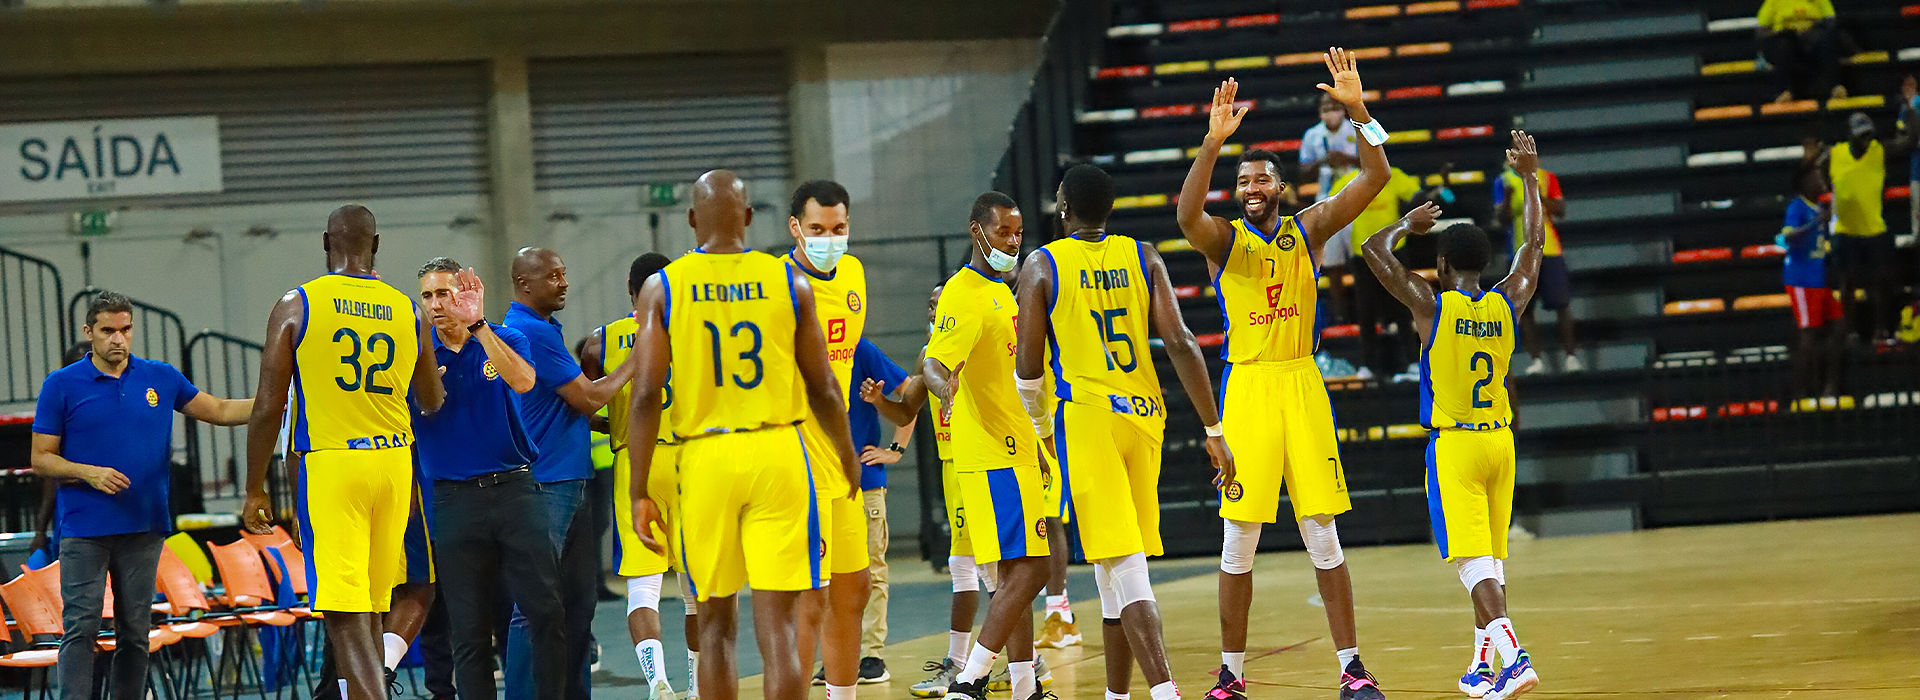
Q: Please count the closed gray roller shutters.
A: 2